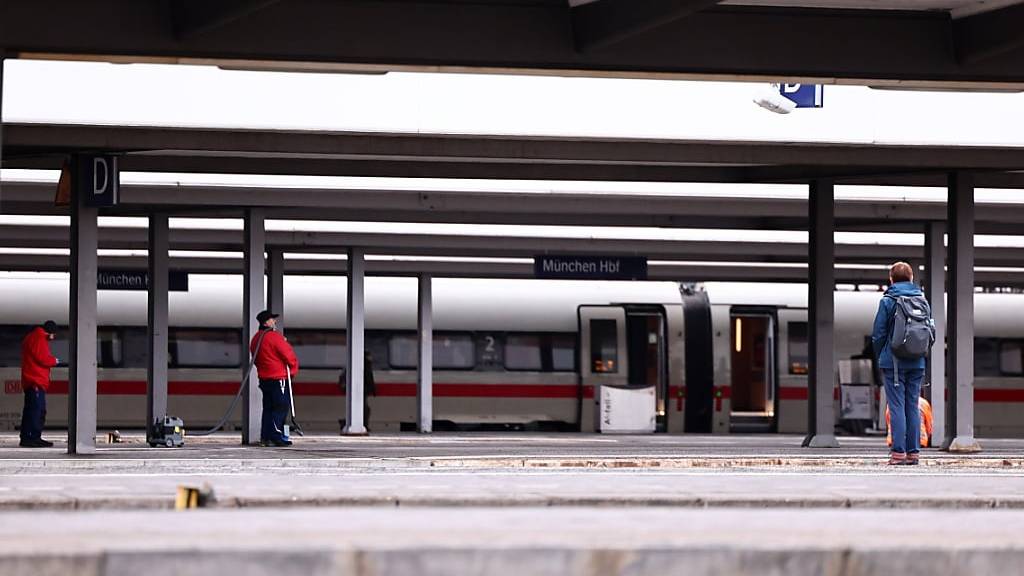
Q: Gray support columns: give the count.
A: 9